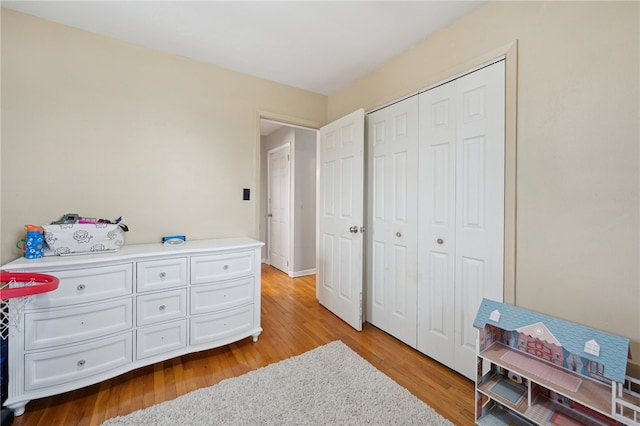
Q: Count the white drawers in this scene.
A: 9